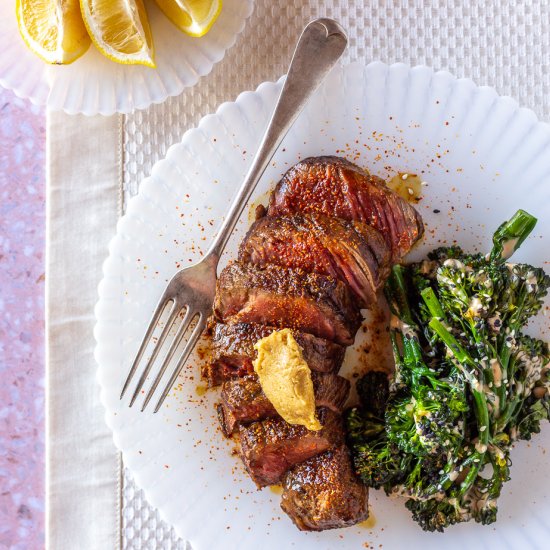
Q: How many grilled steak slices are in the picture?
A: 7